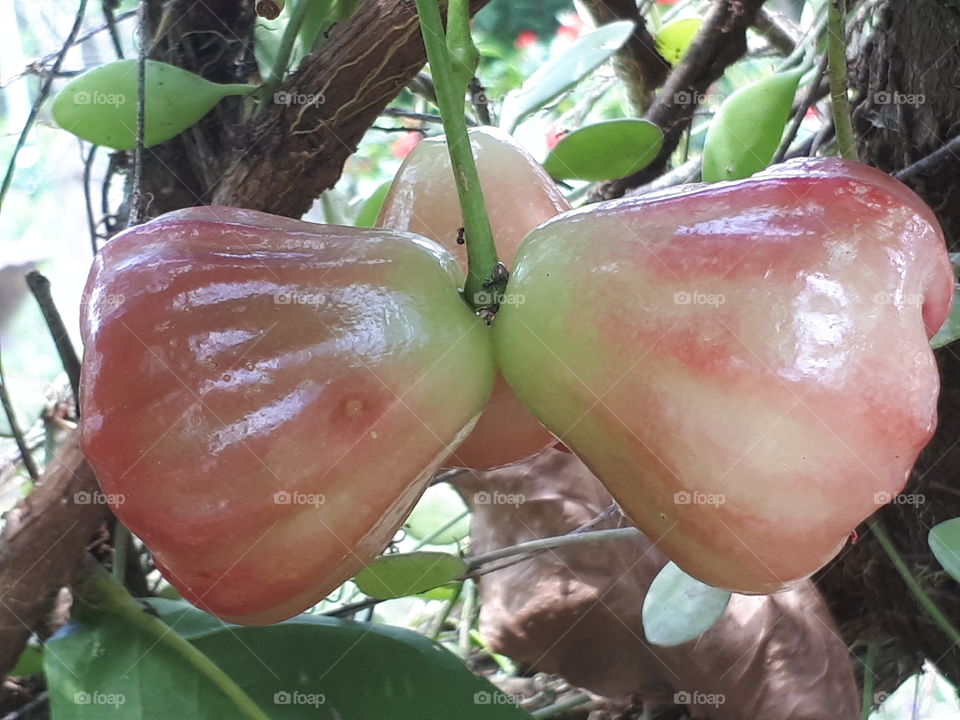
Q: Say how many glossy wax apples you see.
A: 3